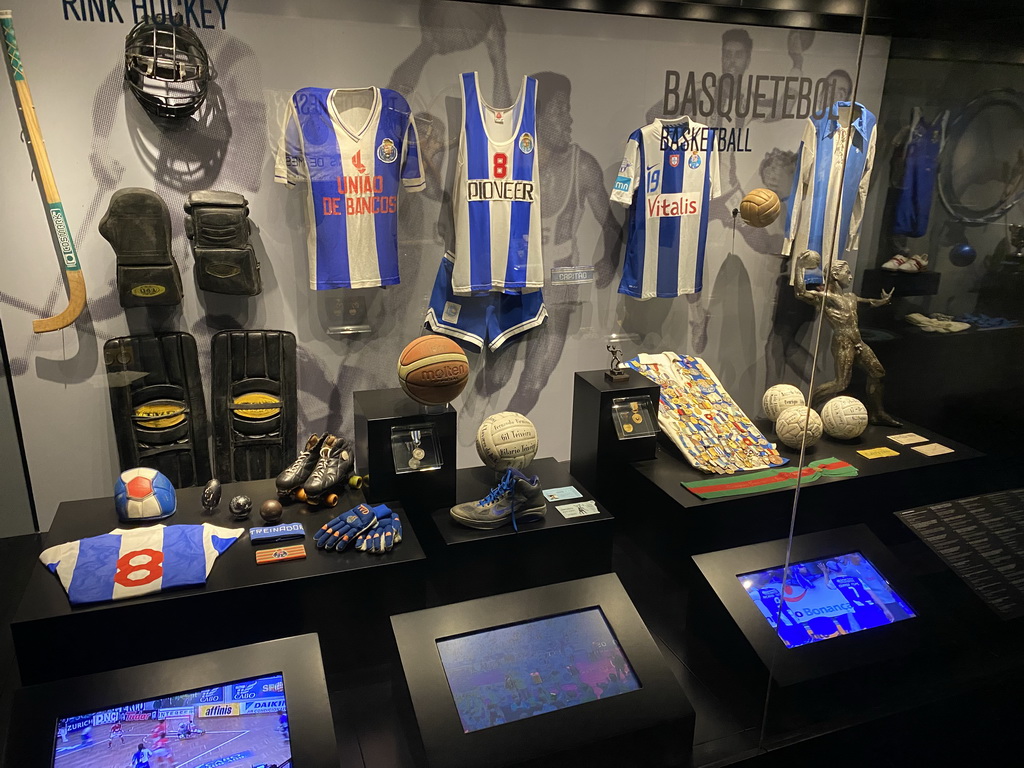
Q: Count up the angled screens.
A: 3